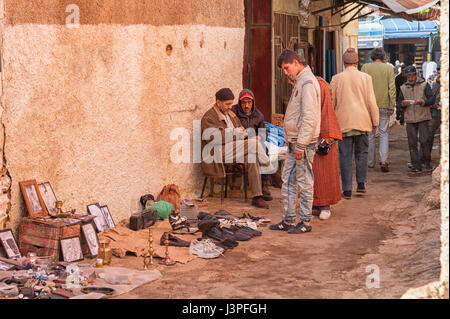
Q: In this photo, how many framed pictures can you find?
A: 7